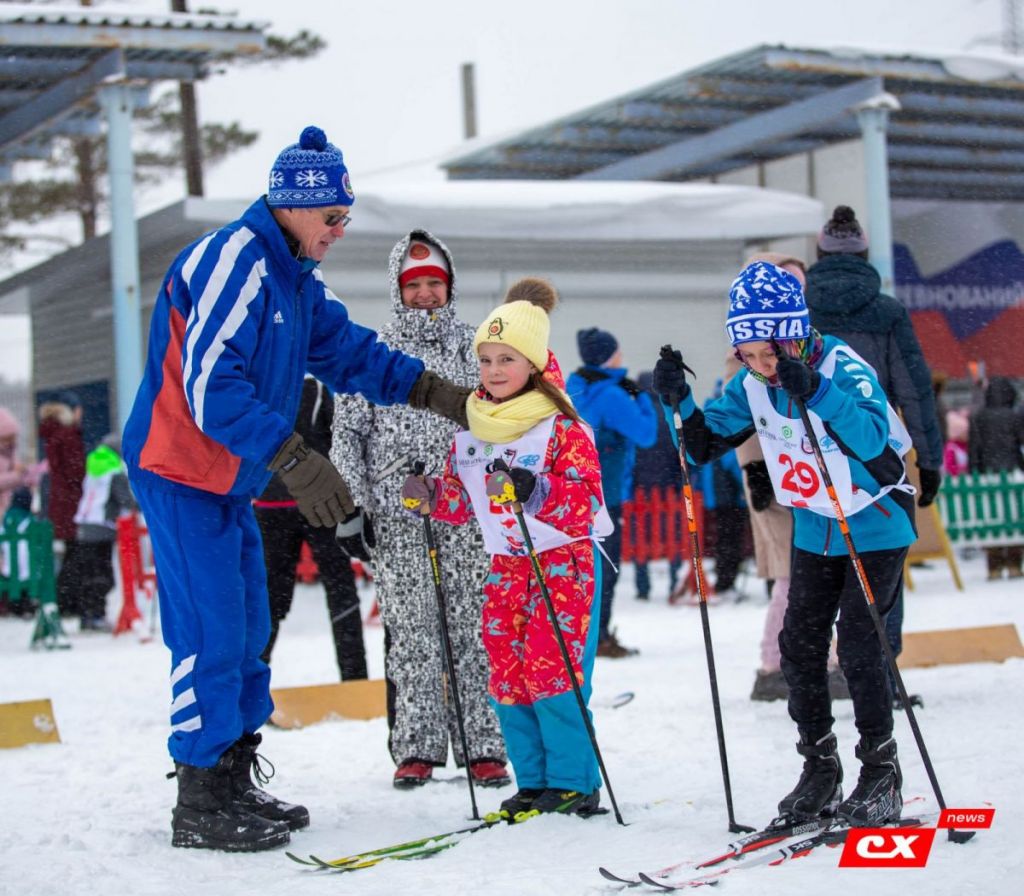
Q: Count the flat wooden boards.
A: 3